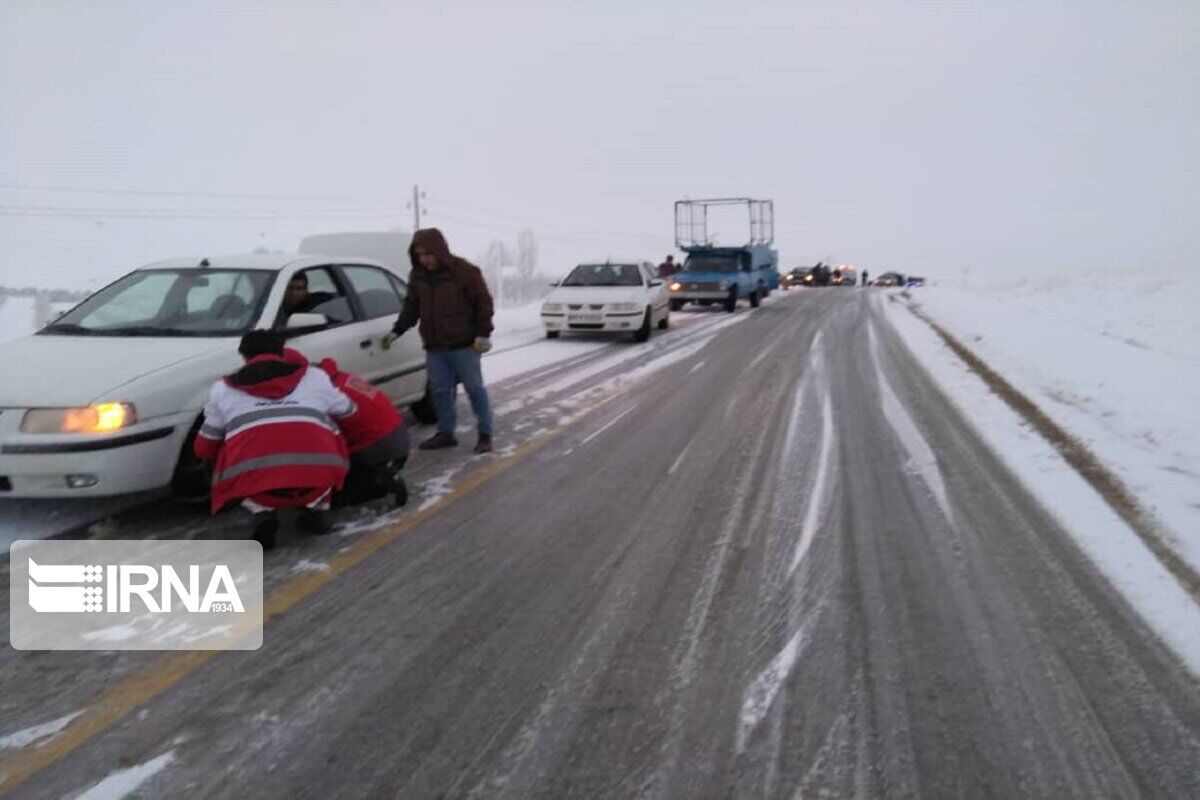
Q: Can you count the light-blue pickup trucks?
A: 1